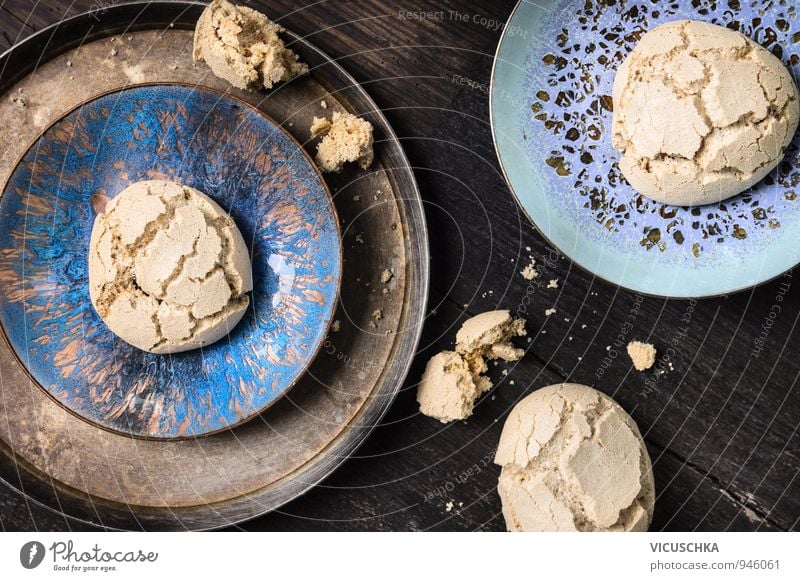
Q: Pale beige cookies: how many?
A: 3